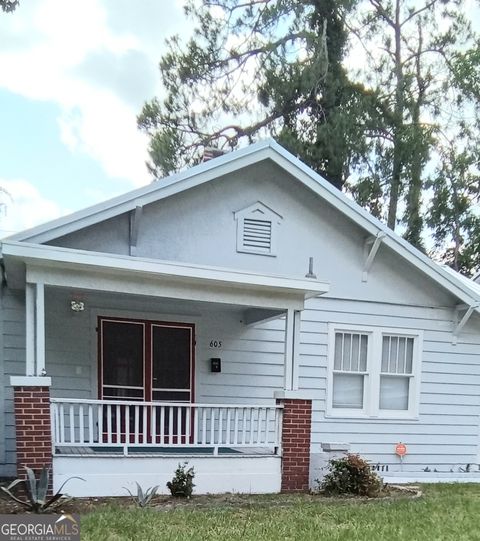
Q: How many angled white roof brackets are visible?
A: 3